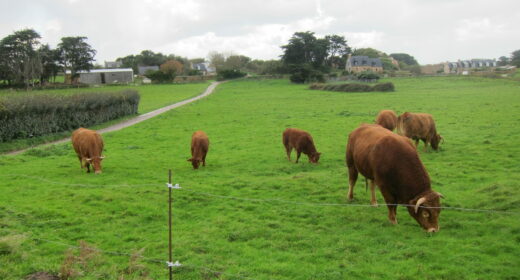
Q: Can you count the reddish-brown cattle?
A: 6